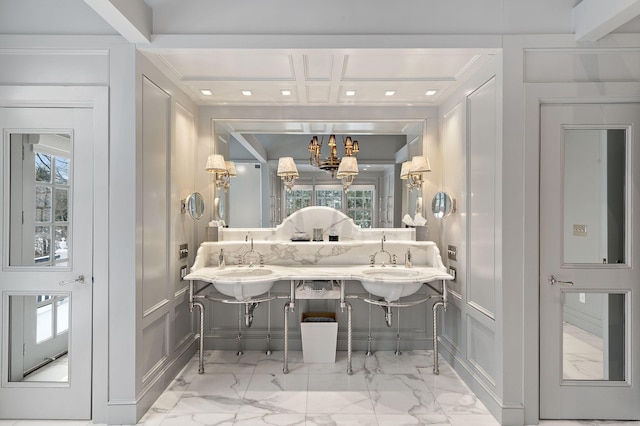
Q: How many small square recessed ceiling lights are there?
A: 6